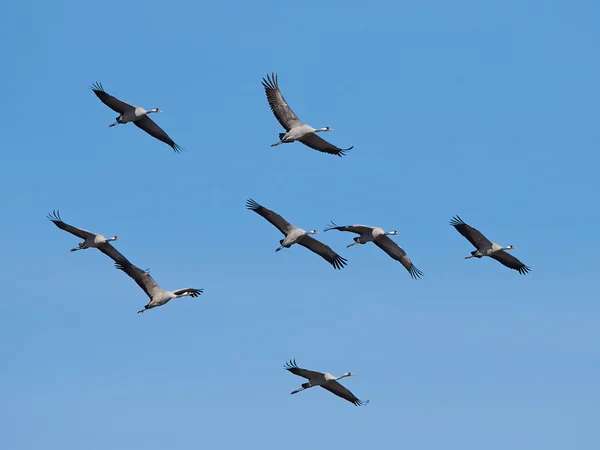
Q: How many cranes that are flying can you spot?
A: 8